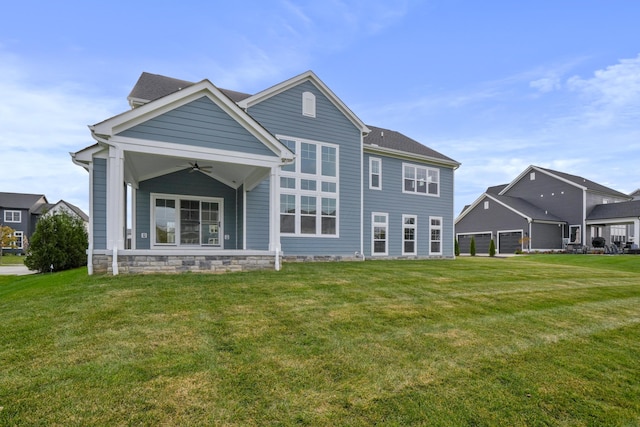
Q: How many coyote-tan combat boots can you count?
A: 0